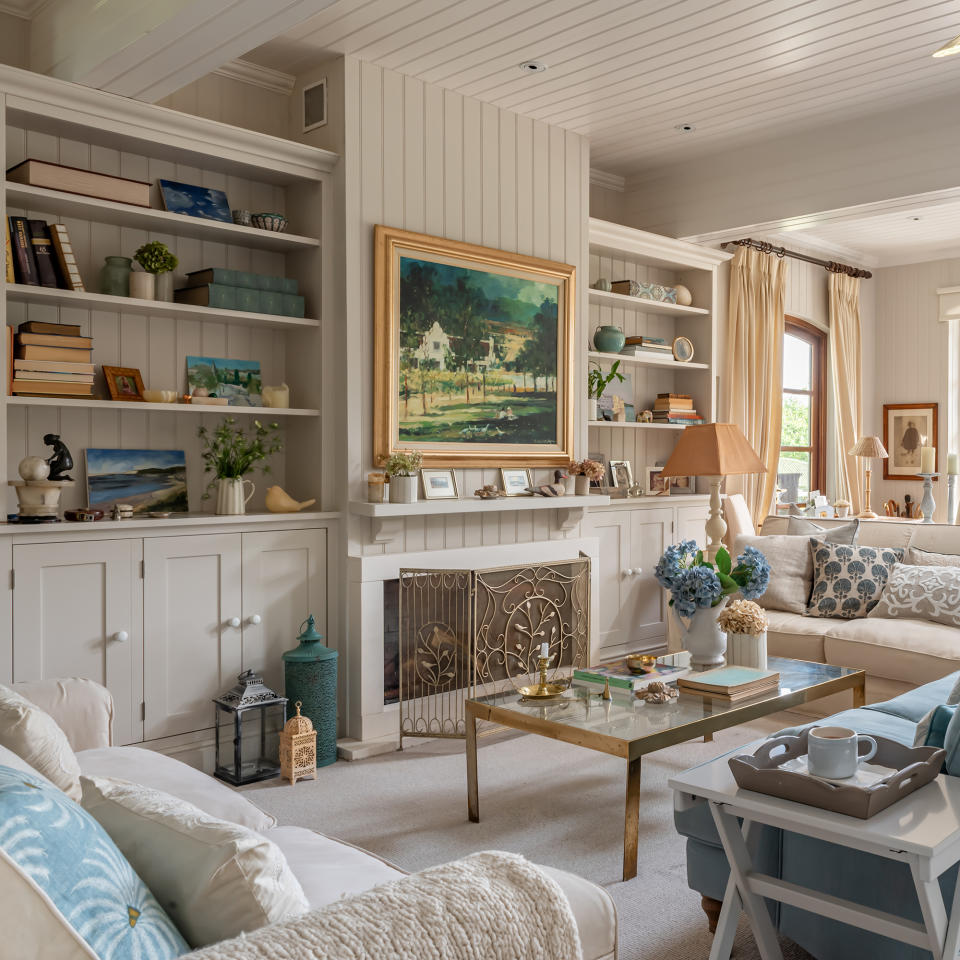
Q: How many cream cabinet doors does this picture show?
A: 6